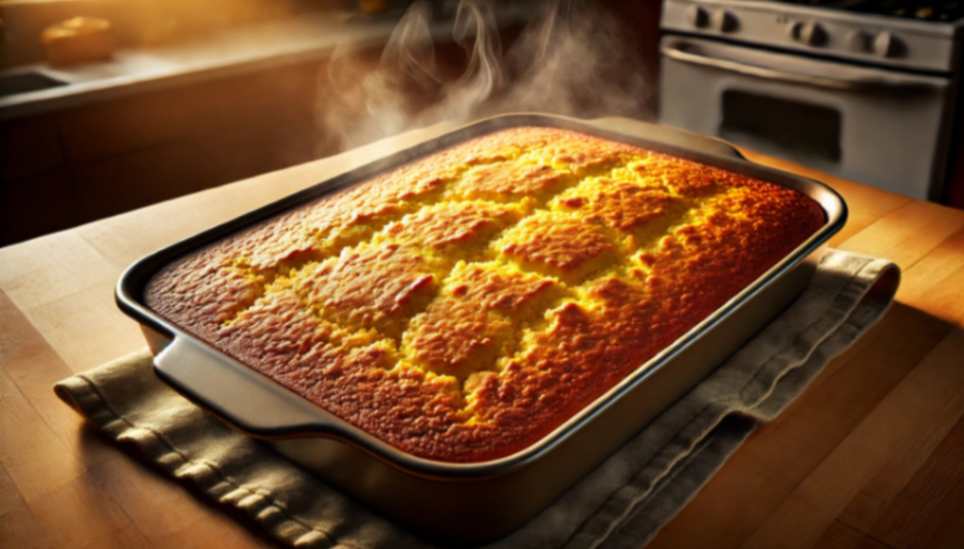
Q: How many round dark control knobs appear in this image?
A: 5